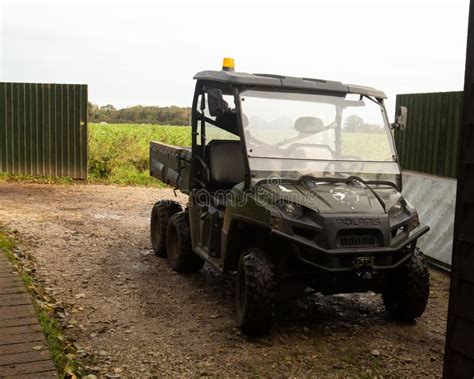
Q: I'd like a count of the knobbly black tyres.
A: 4